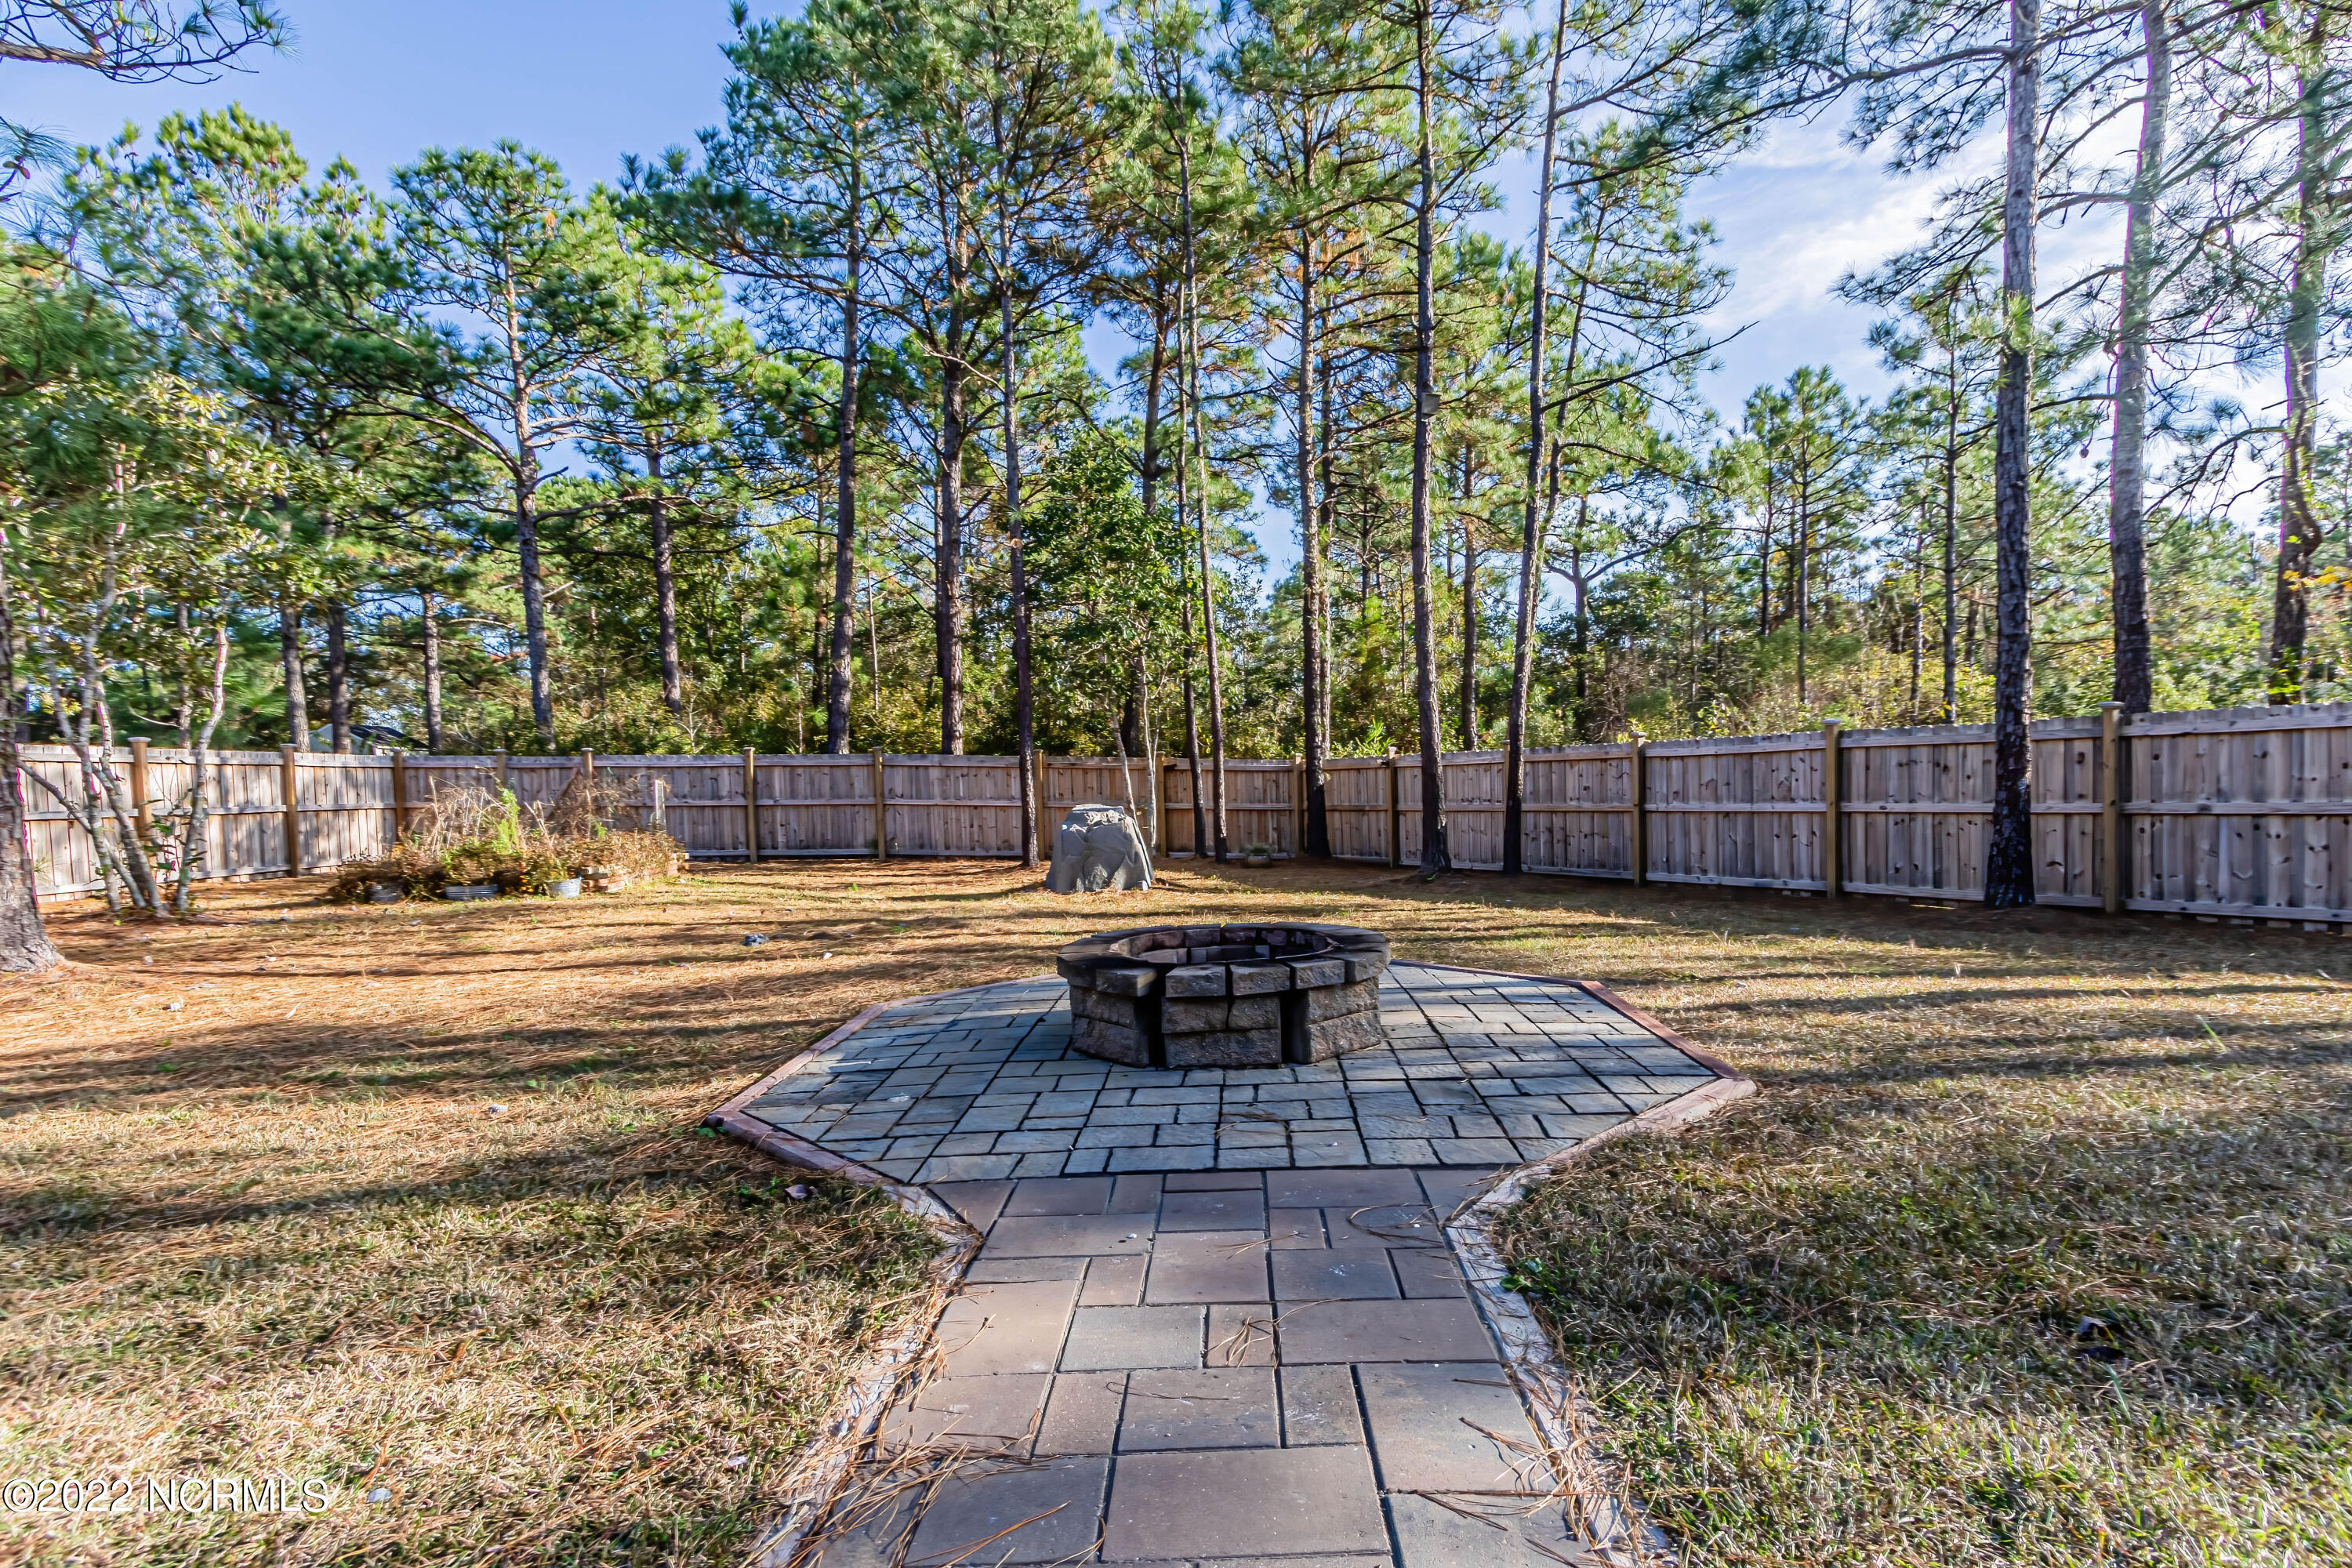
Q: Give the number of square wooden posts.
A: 15